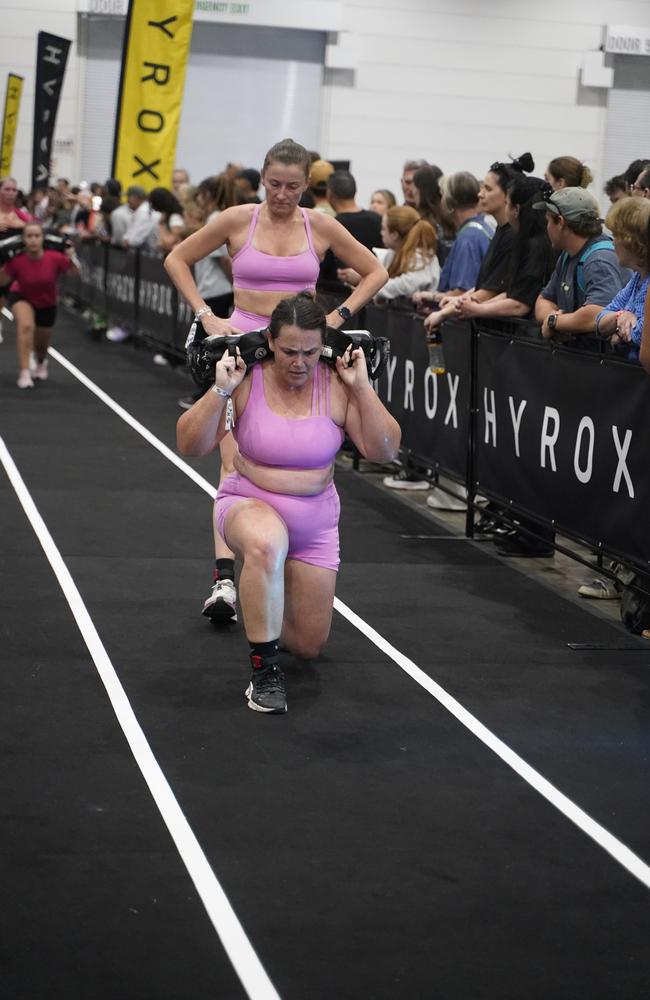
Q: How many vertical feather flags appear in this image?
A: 3